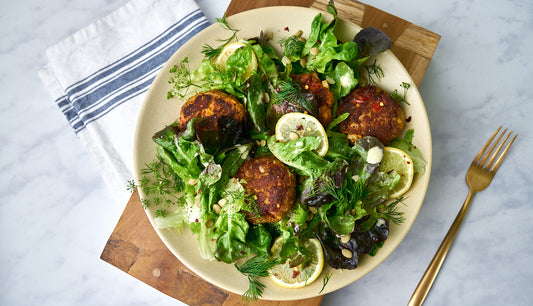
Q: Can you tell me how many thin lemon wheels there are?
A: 4